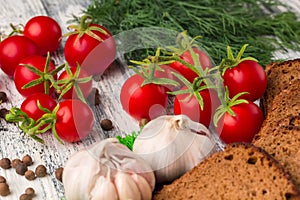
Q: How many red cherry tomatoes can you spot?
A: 13